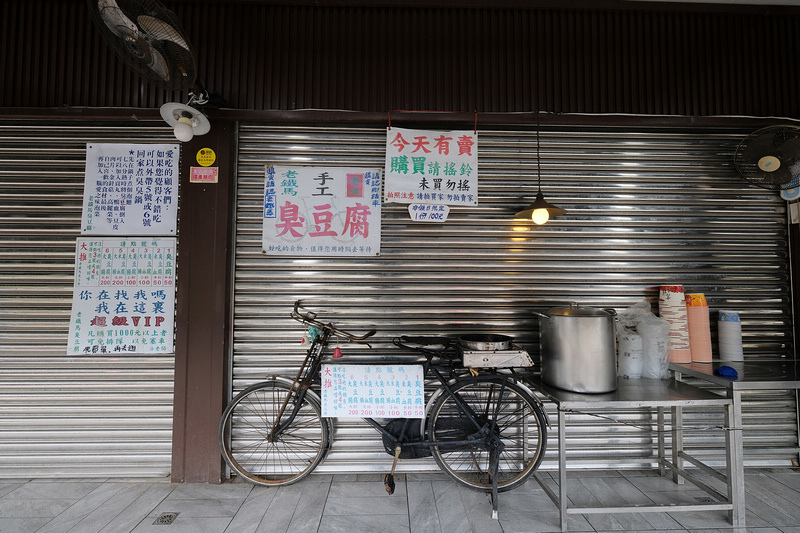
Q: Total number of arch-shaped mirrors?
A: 0